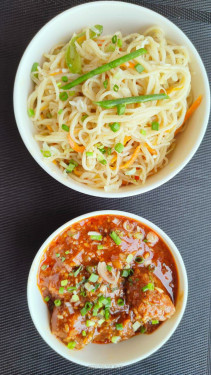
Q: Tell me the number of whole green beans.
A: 2